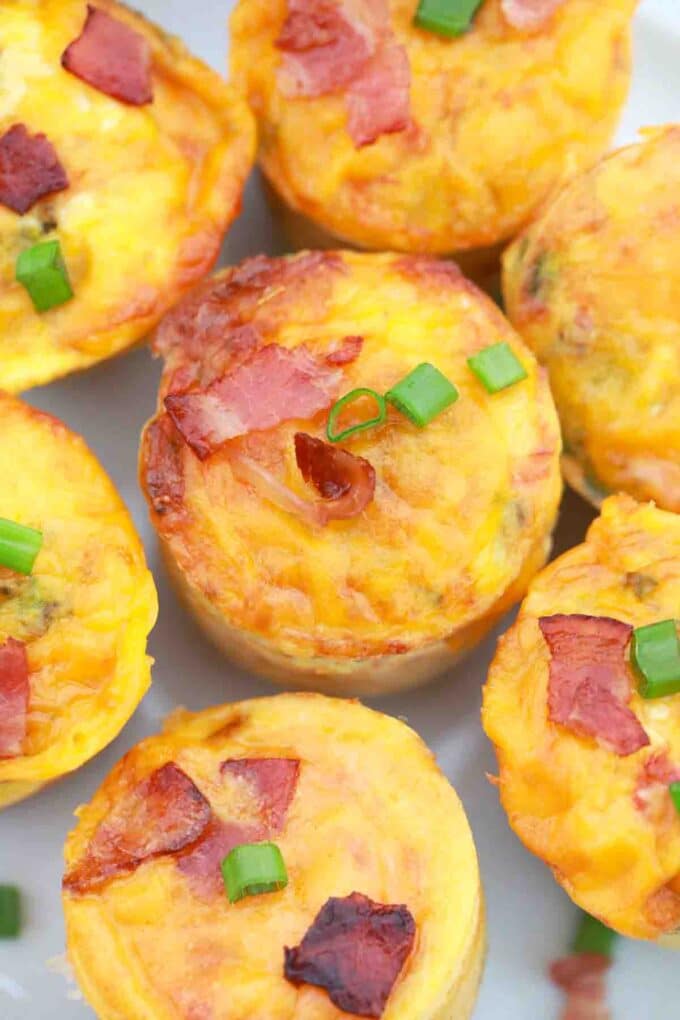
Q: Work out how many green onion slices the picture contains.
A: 11